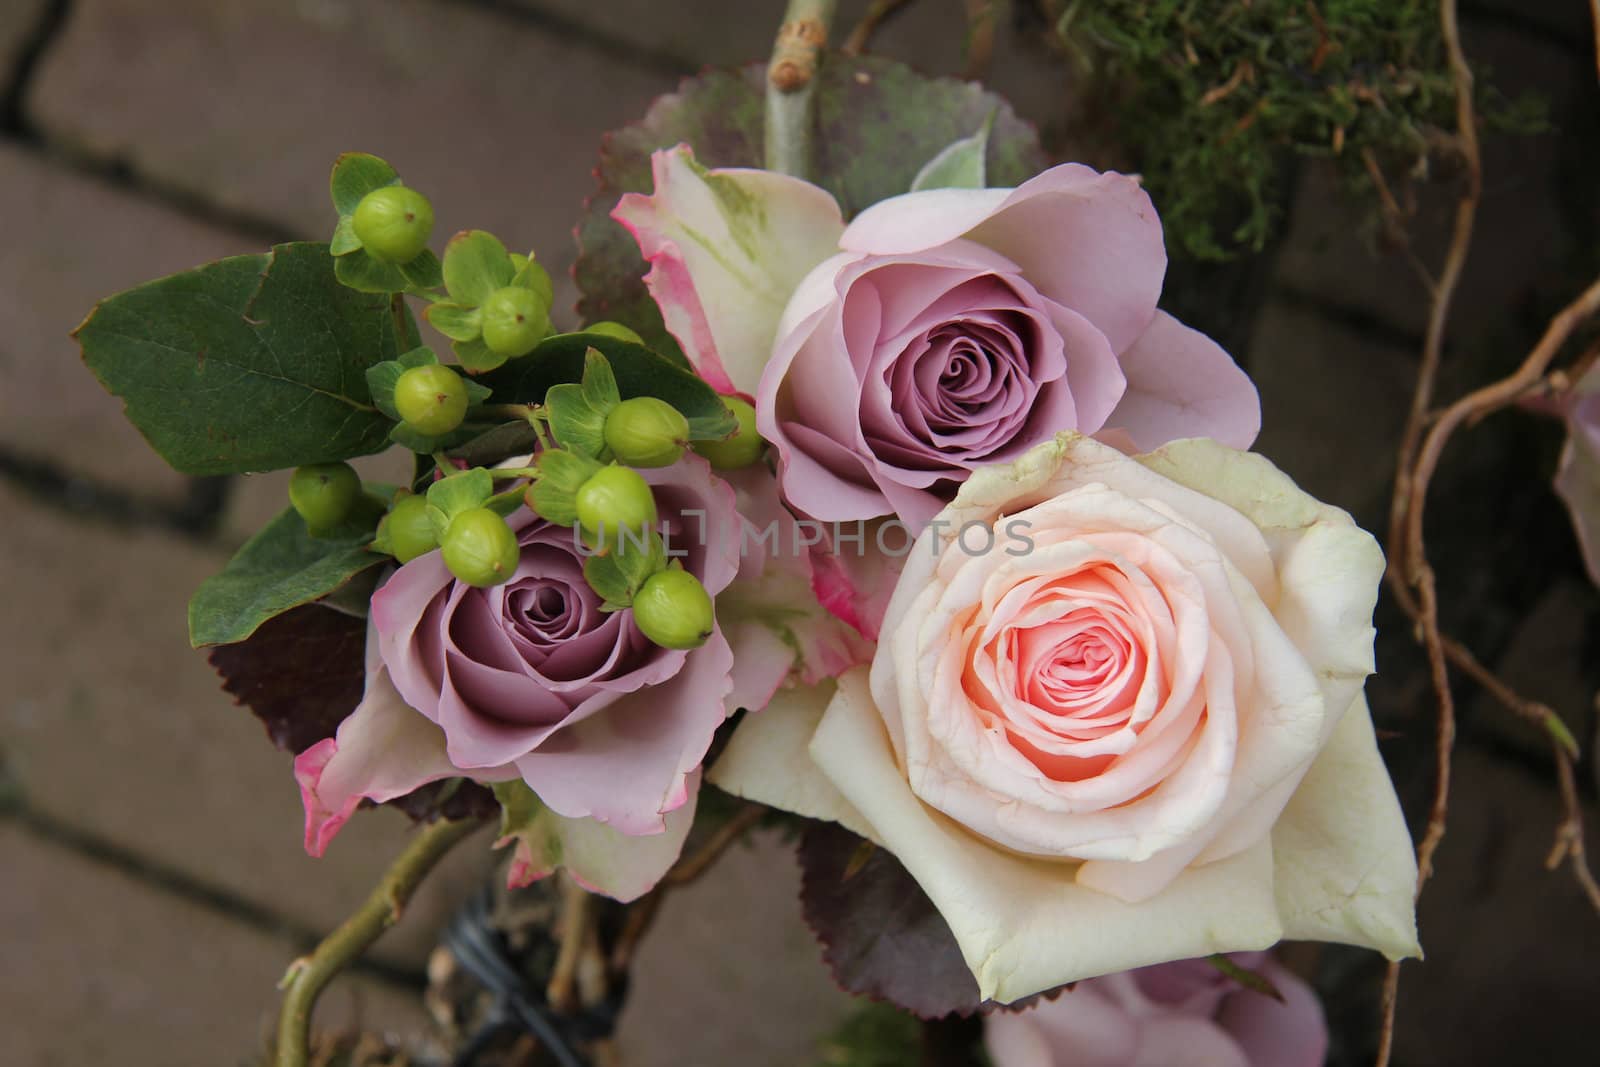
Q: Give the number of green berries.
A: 12